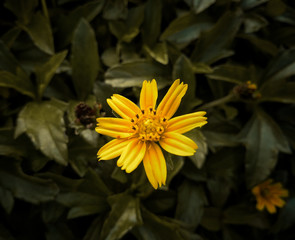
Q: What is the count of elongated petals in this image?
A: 9